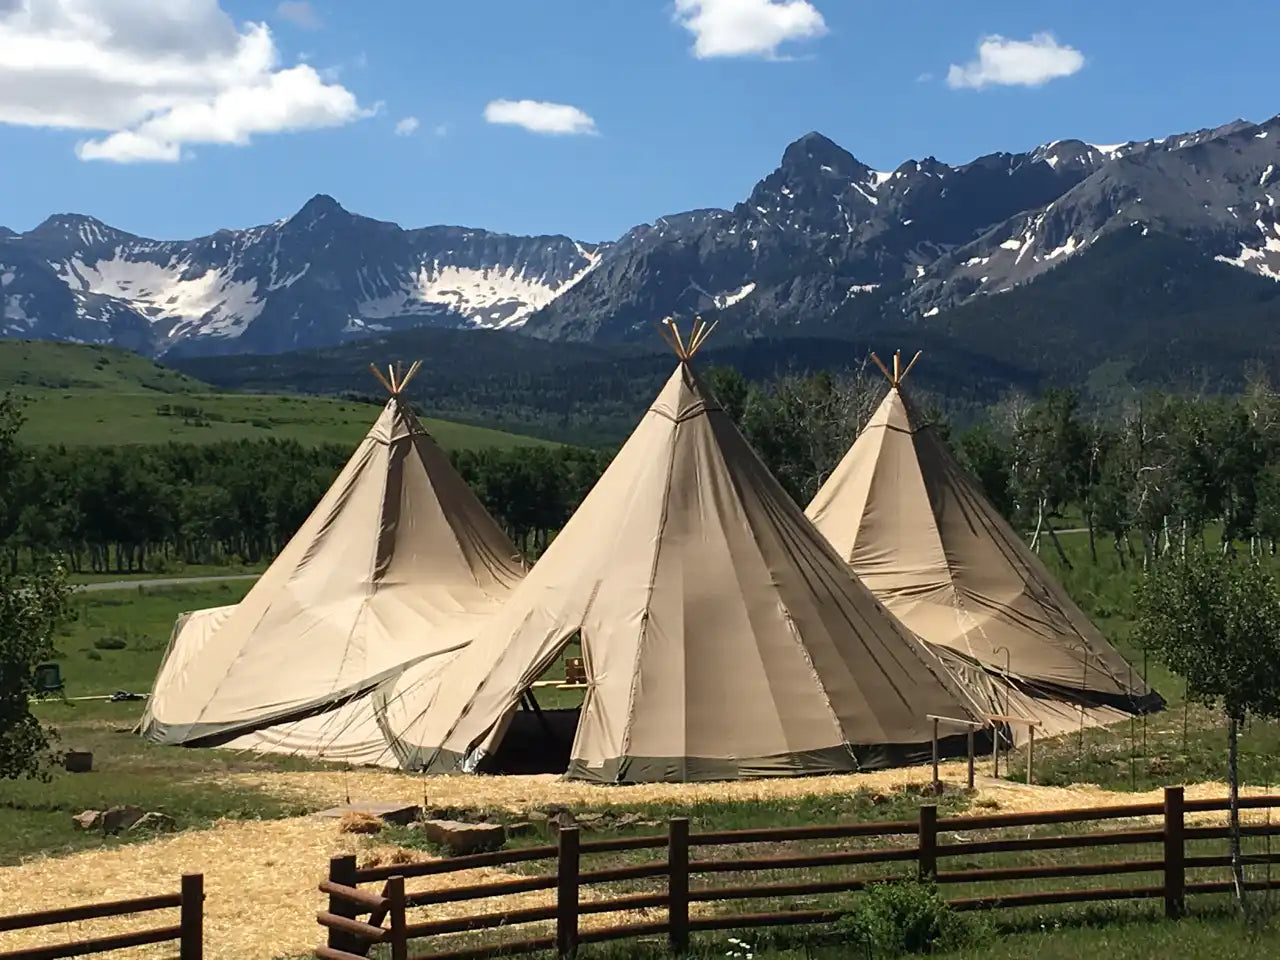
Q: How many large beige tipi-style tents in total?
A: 3